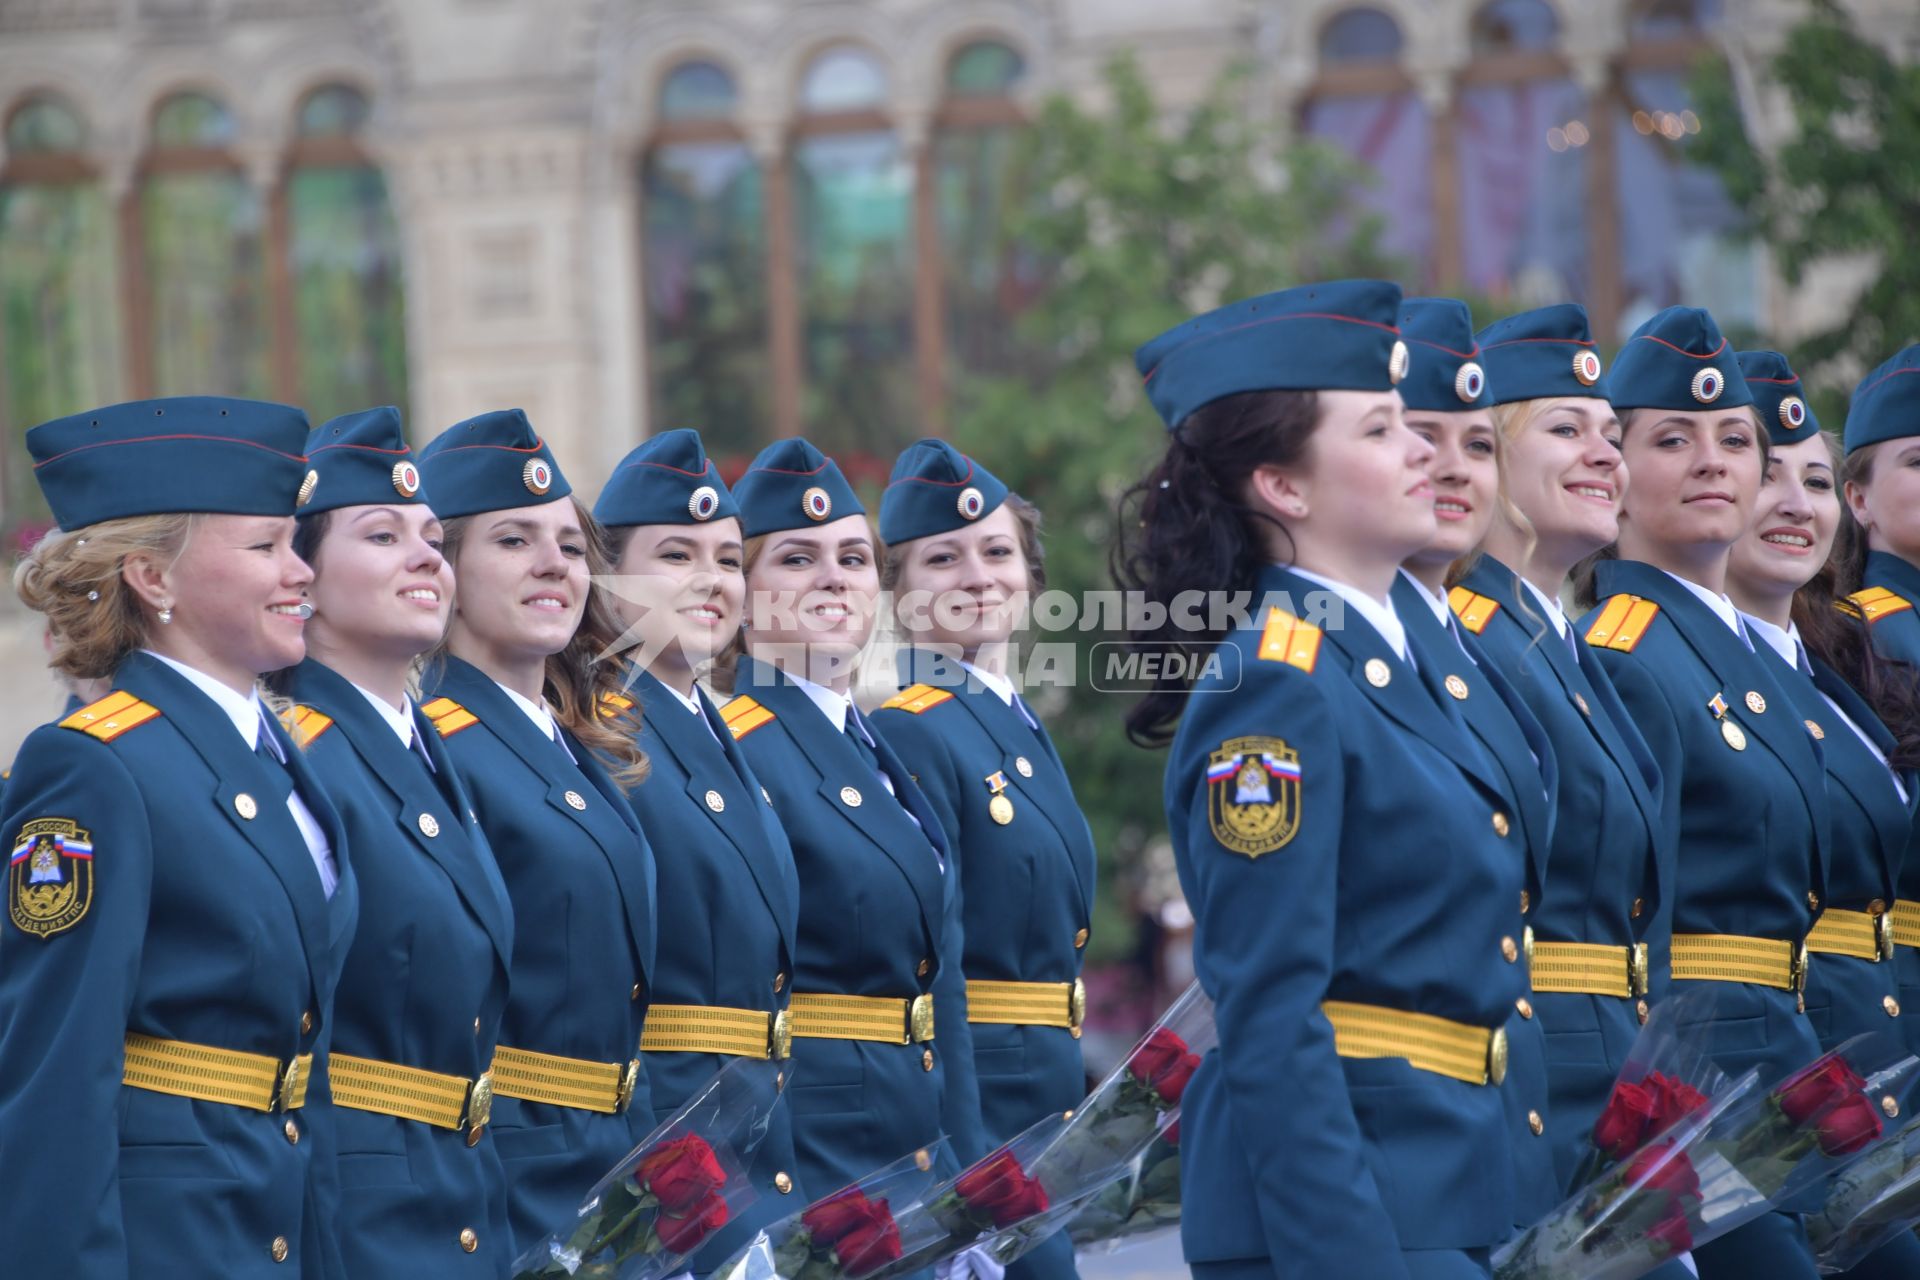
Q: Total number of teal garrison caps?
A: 12